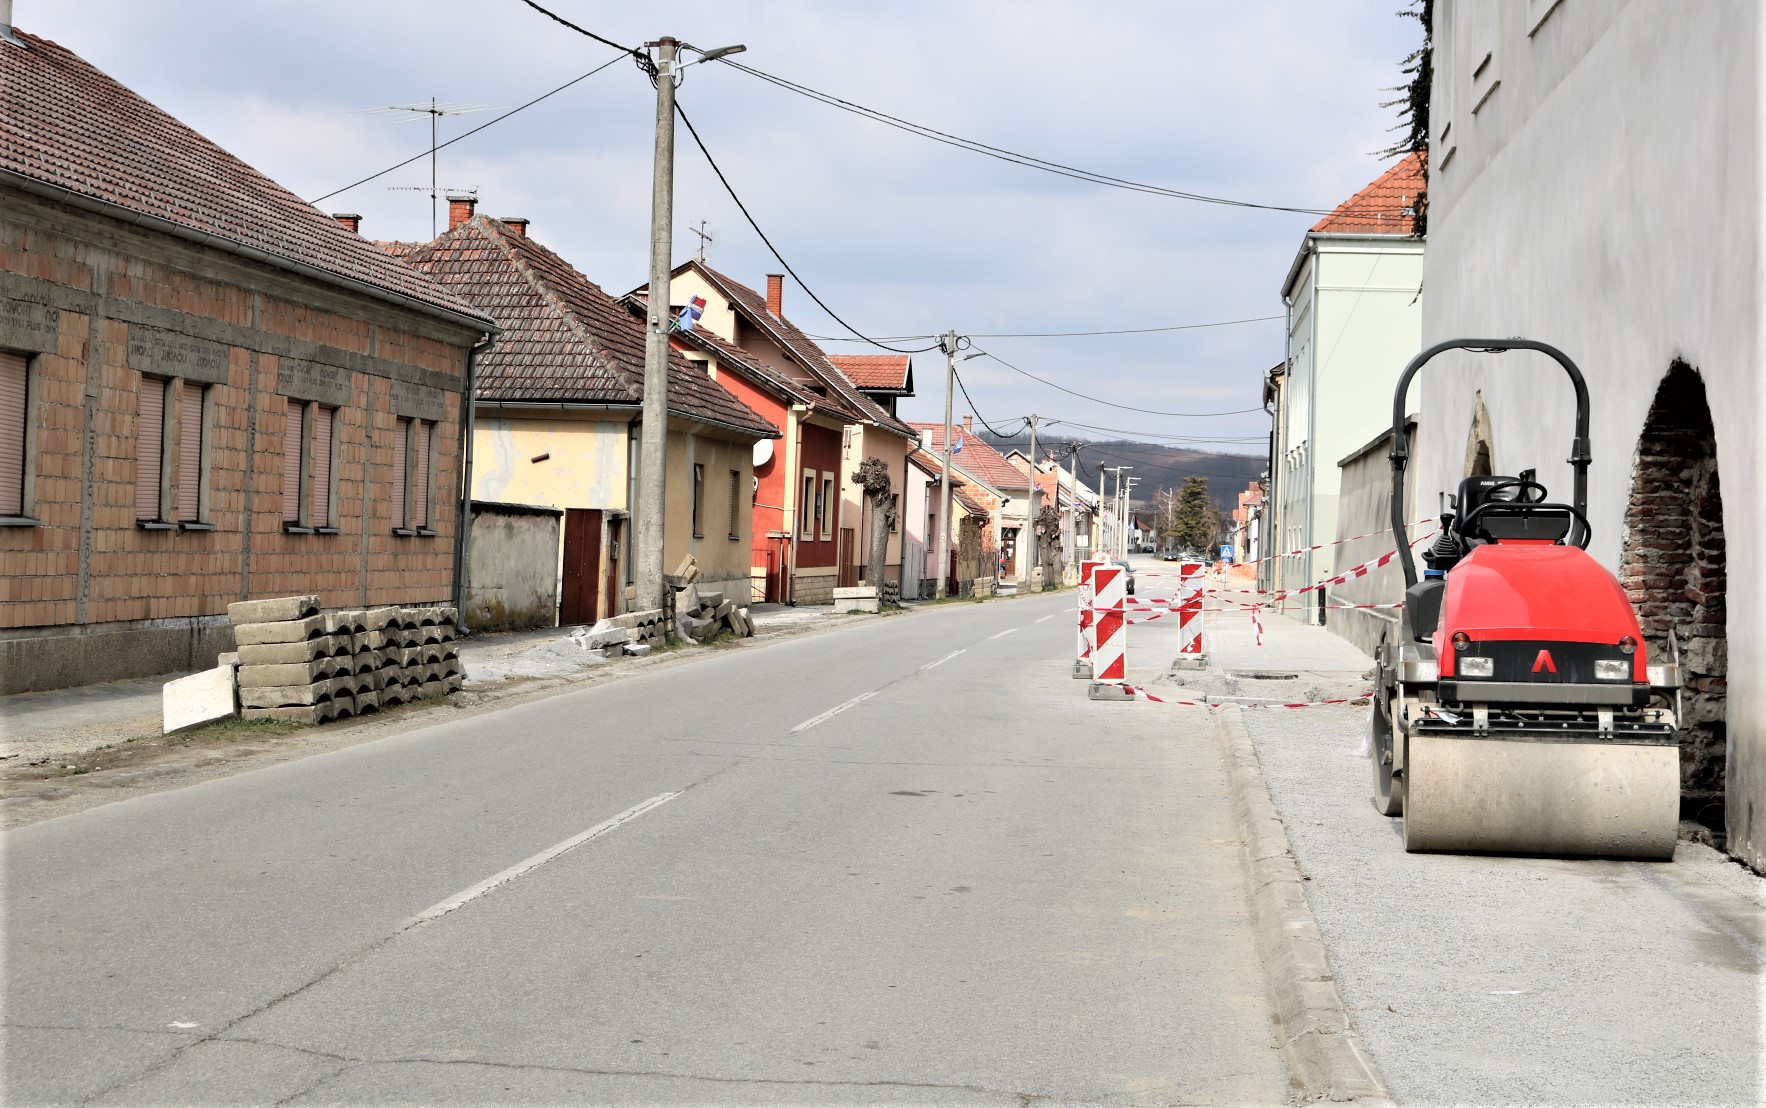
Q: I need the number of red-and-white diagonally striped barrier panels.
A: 3